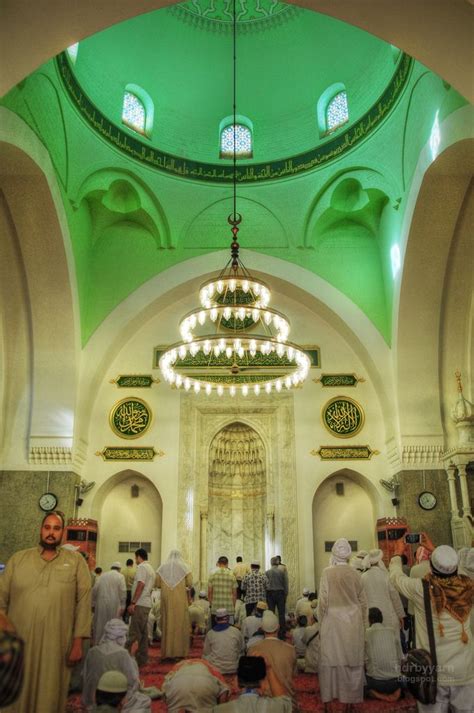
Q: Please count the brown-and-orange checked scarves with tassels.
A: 1